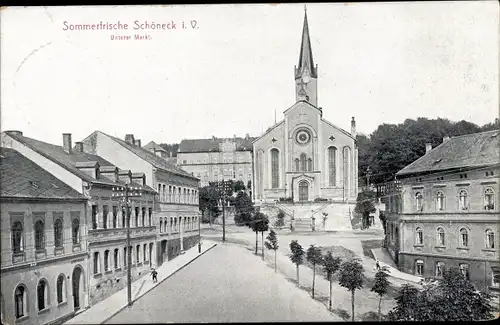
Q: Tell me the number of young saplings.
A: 8